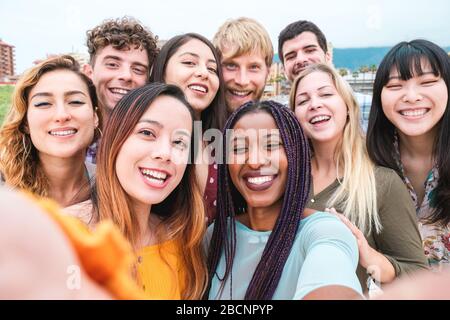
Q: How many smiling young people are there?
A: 9